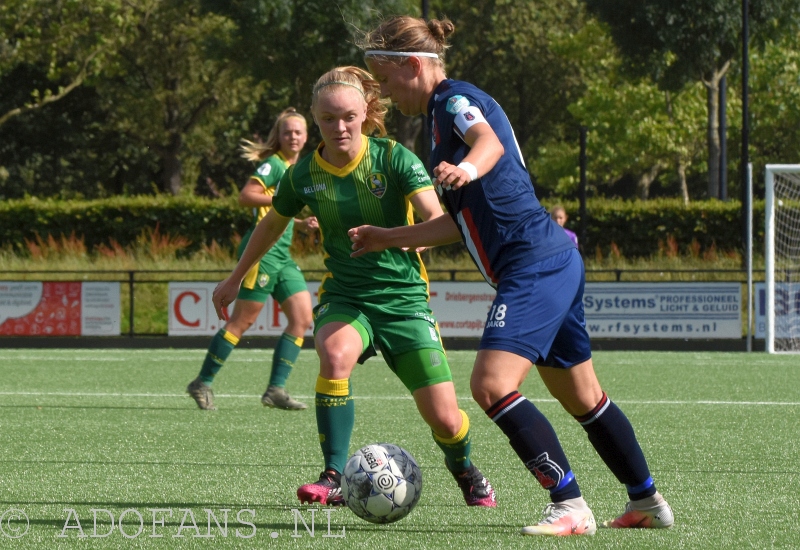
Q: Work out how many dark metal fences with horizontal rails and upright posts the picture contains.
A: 1